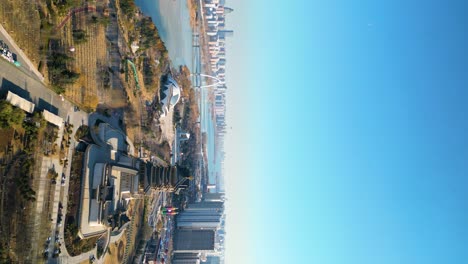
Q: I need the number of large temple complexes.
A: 1